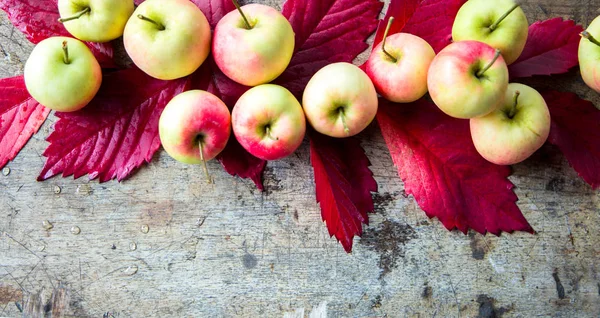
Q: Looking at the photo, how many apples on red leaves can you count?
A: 12